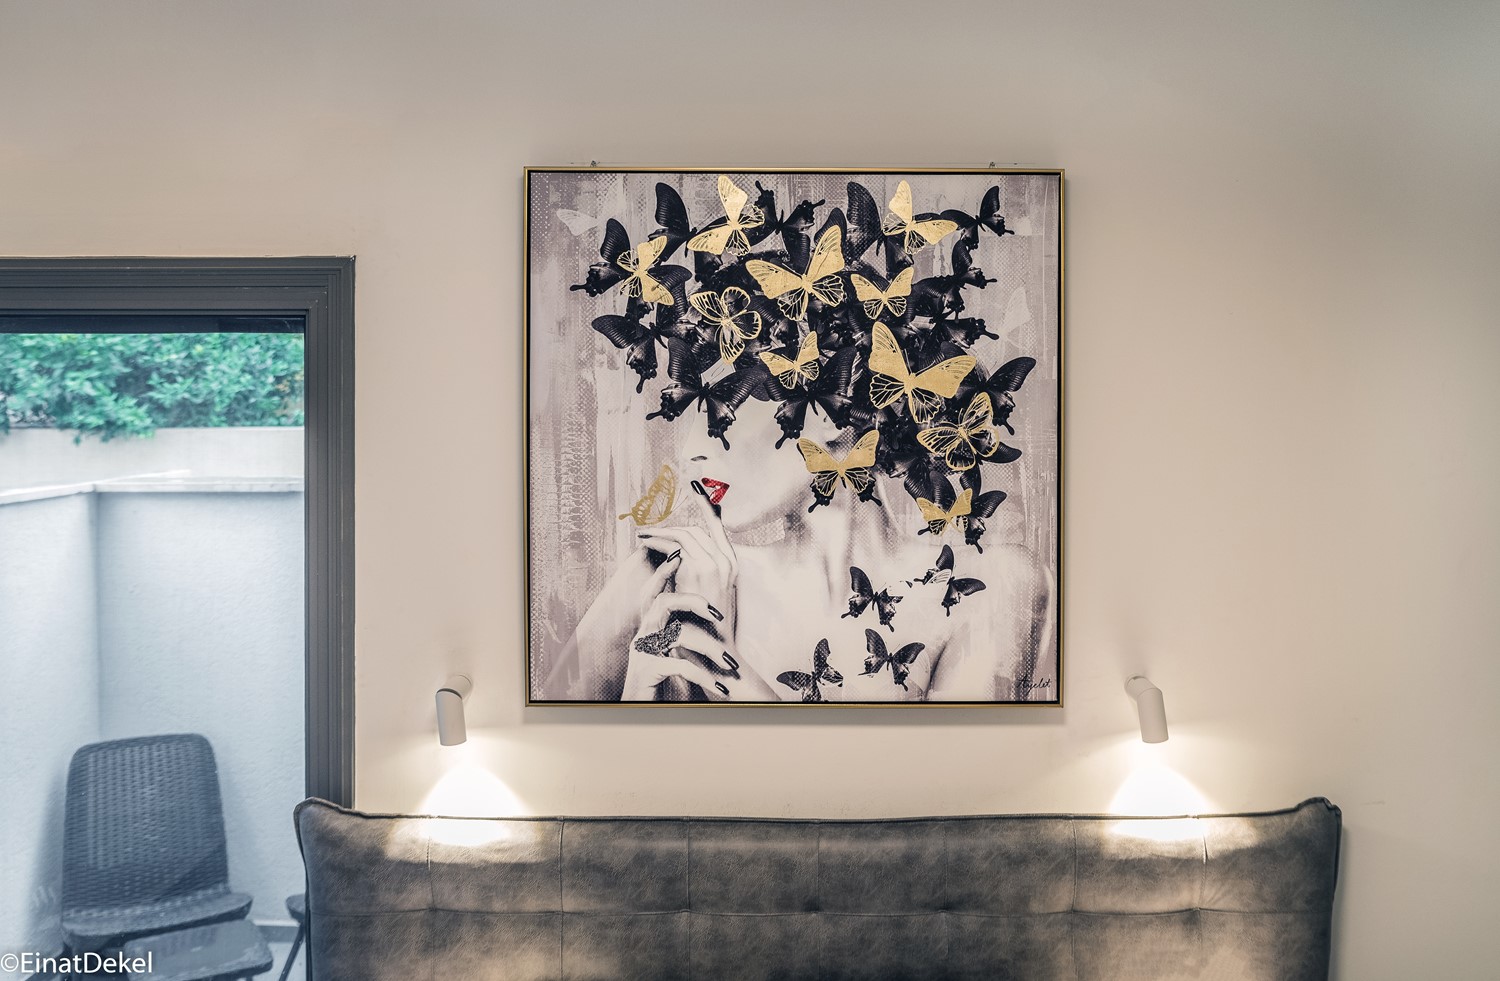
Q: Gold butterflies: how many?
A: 12